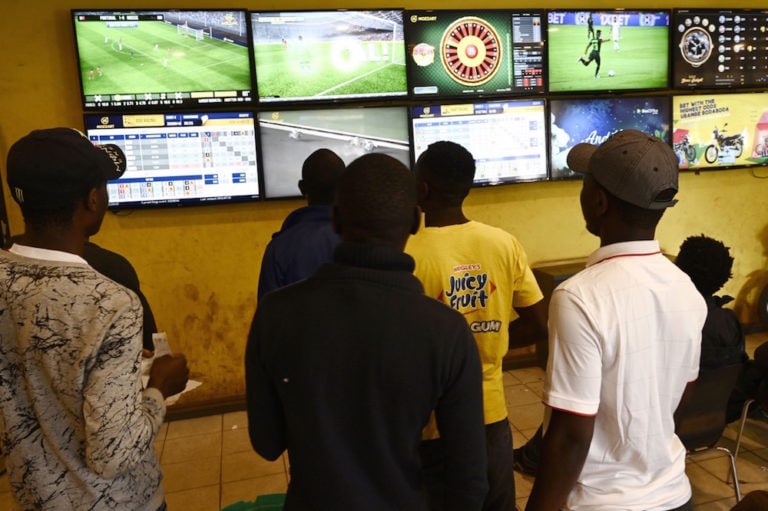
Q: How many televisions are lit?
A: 10